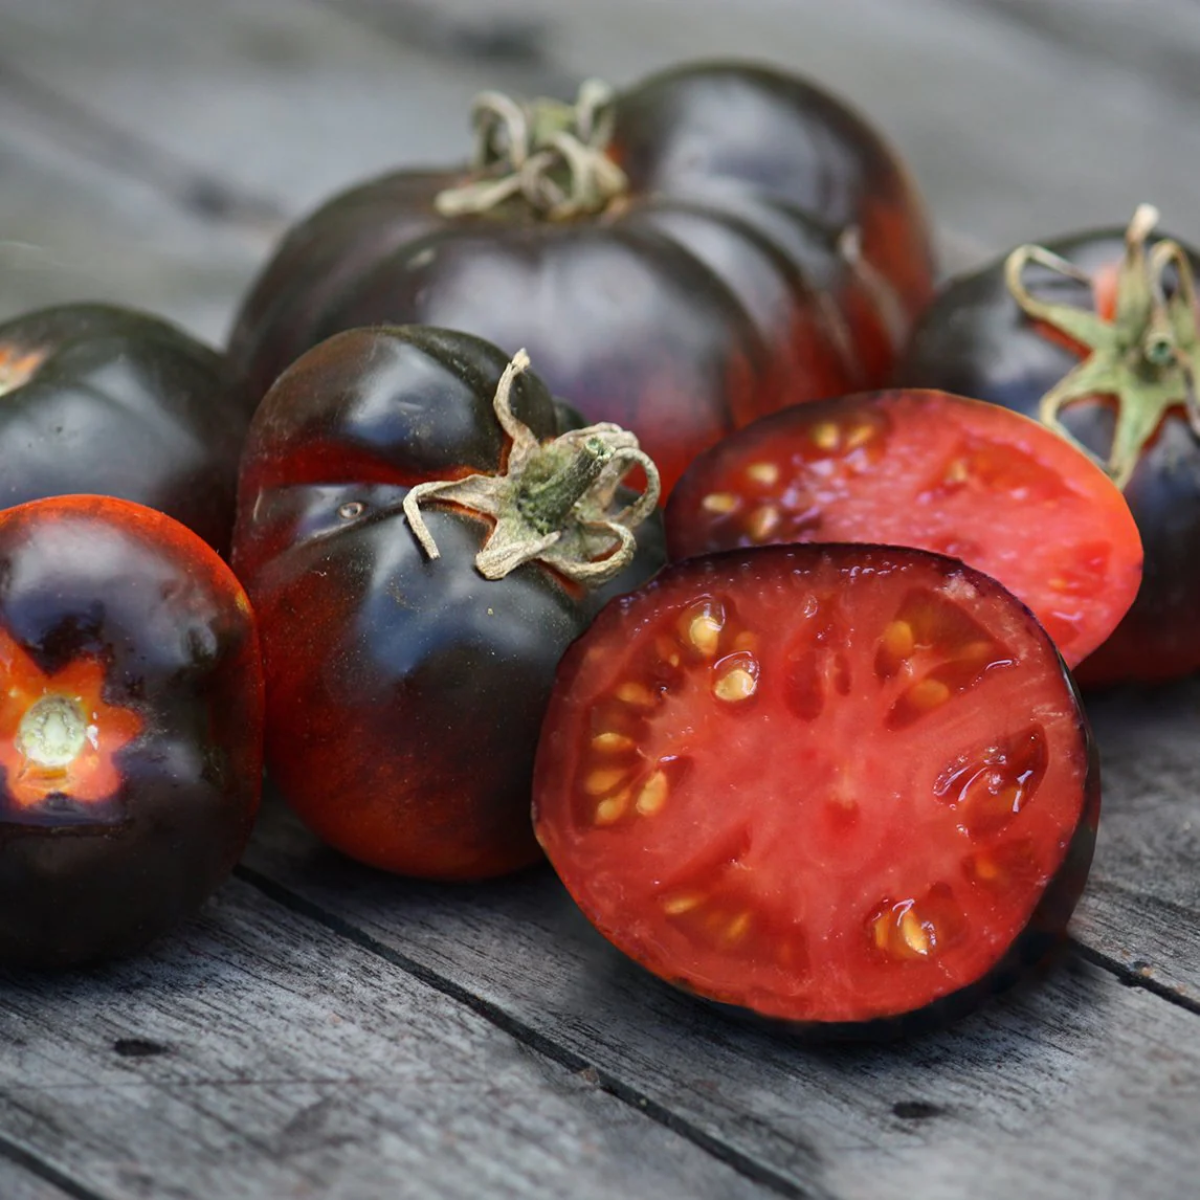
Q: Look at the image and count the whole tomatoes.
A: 5